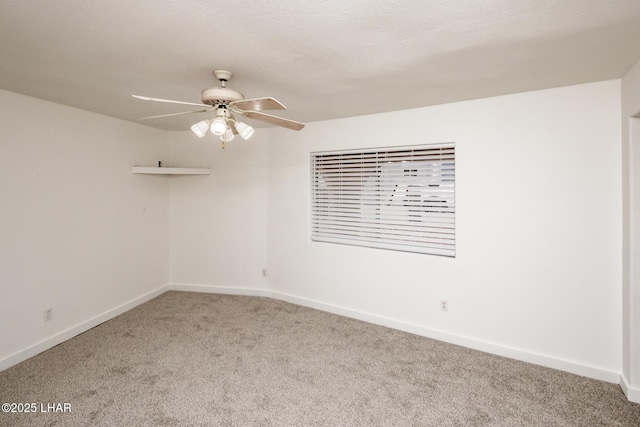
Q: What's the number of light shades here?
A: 4